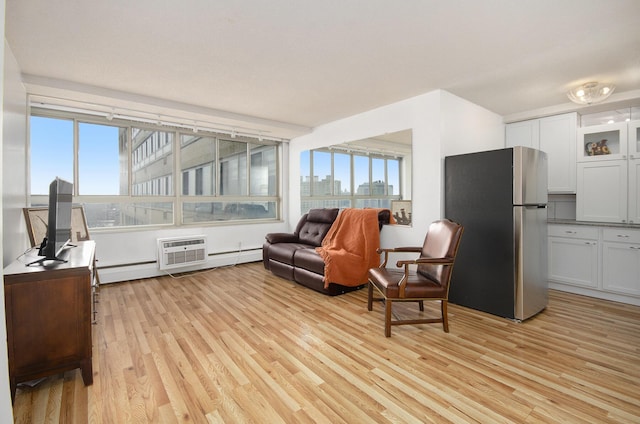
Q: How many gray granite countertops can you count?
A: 1